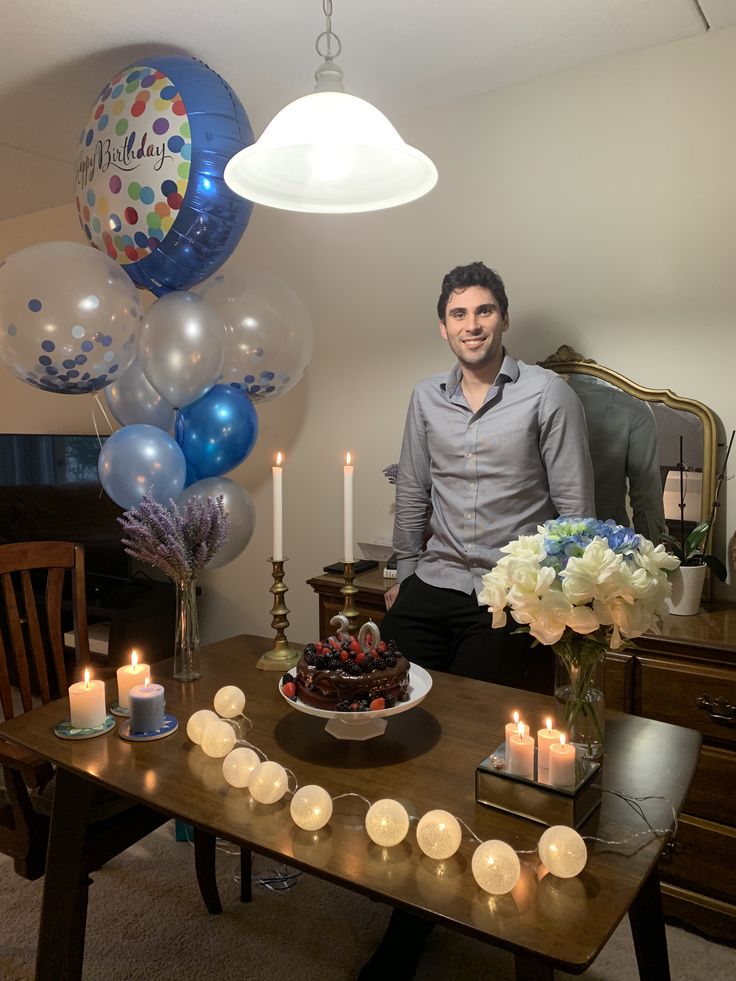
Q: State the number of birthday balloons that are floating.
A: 8